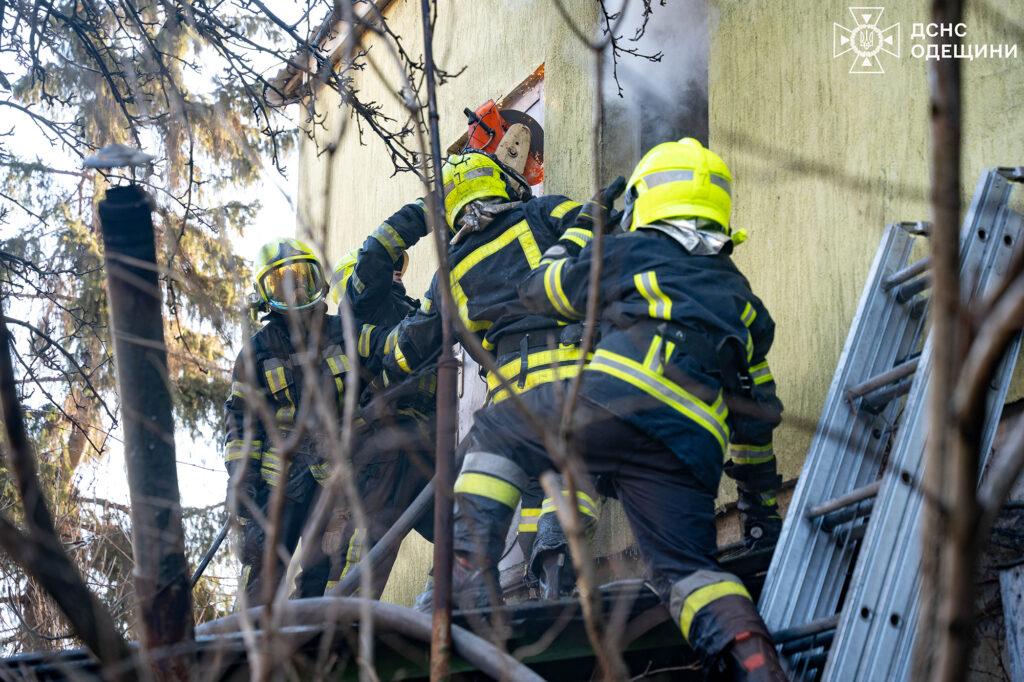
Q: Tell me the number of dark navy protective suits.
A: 4